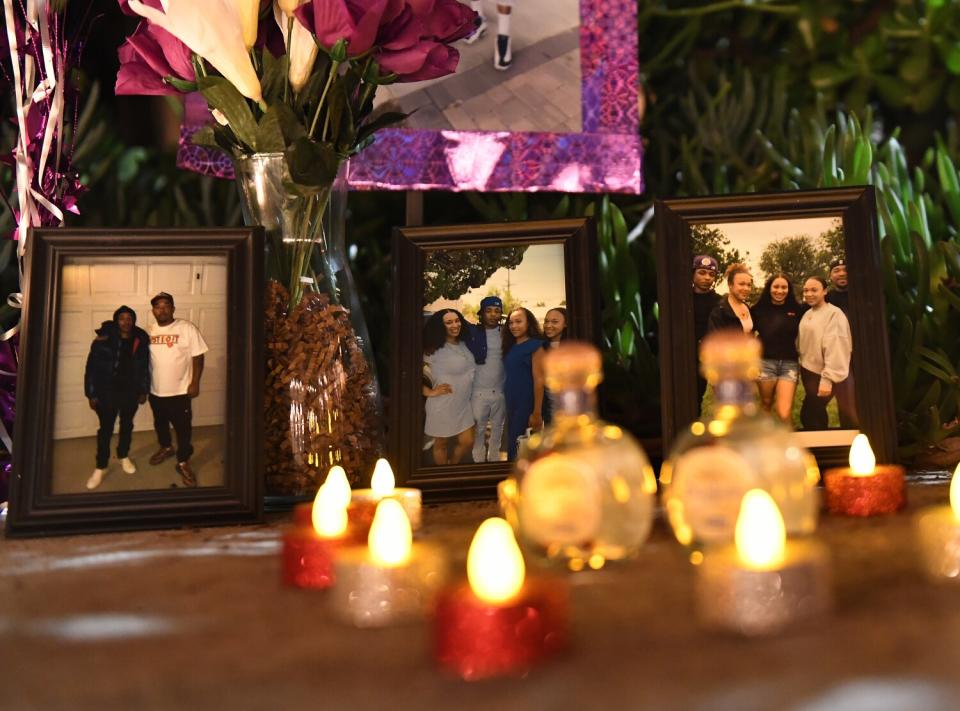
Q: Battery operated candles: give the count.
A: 8